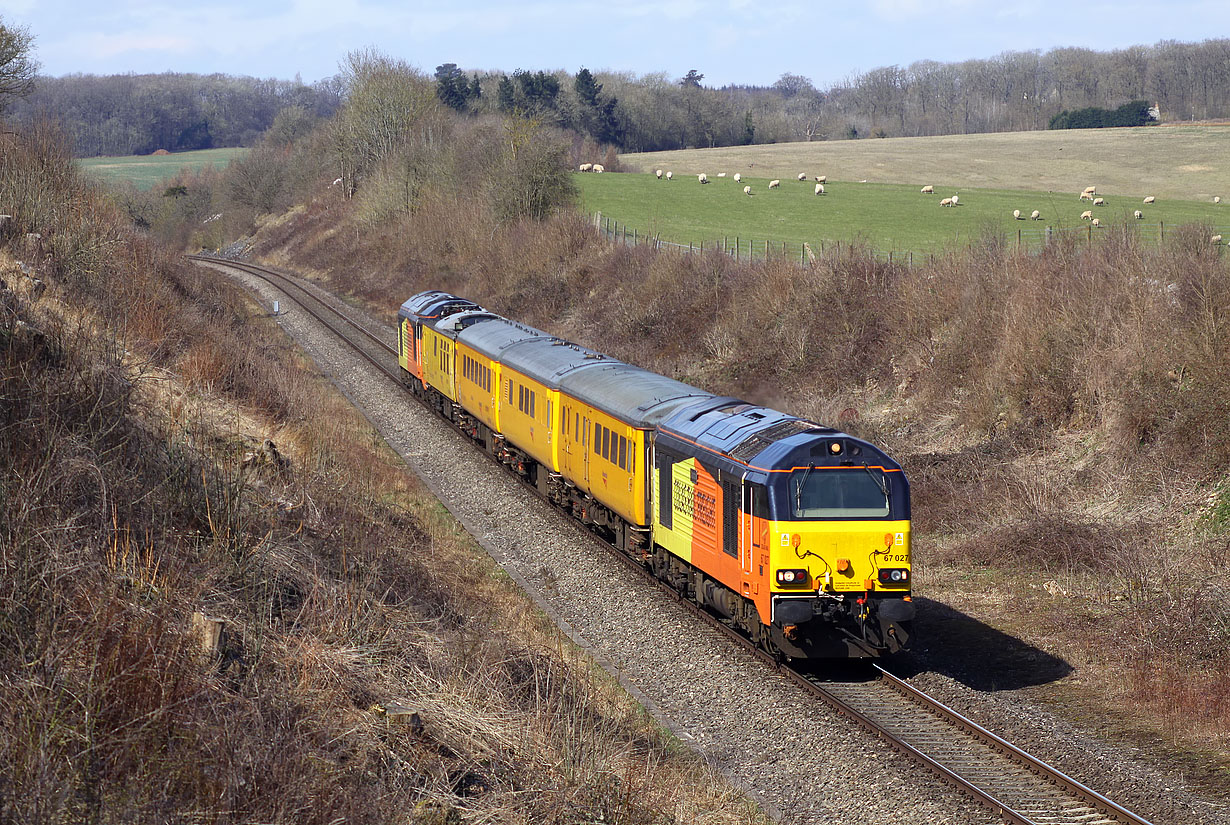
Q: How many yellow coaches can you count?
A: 4